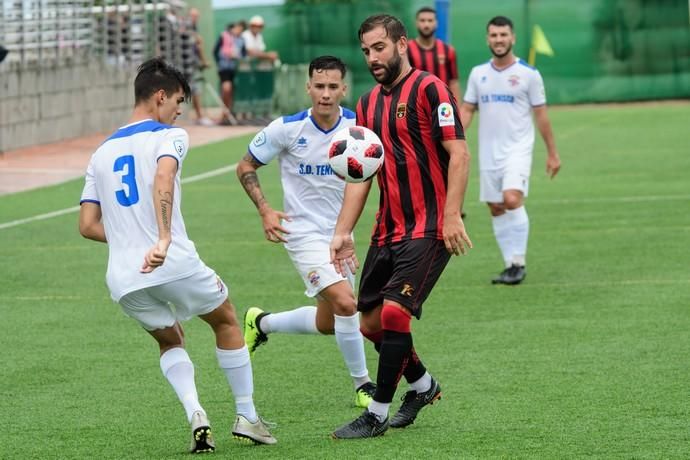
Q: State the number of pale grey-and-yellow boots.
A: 2